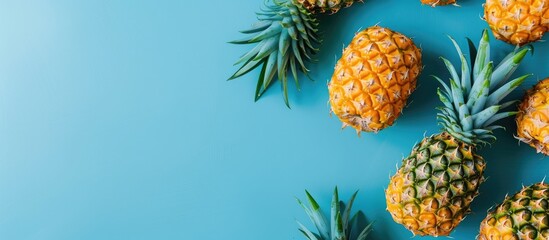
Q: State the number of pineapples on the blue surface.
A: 8